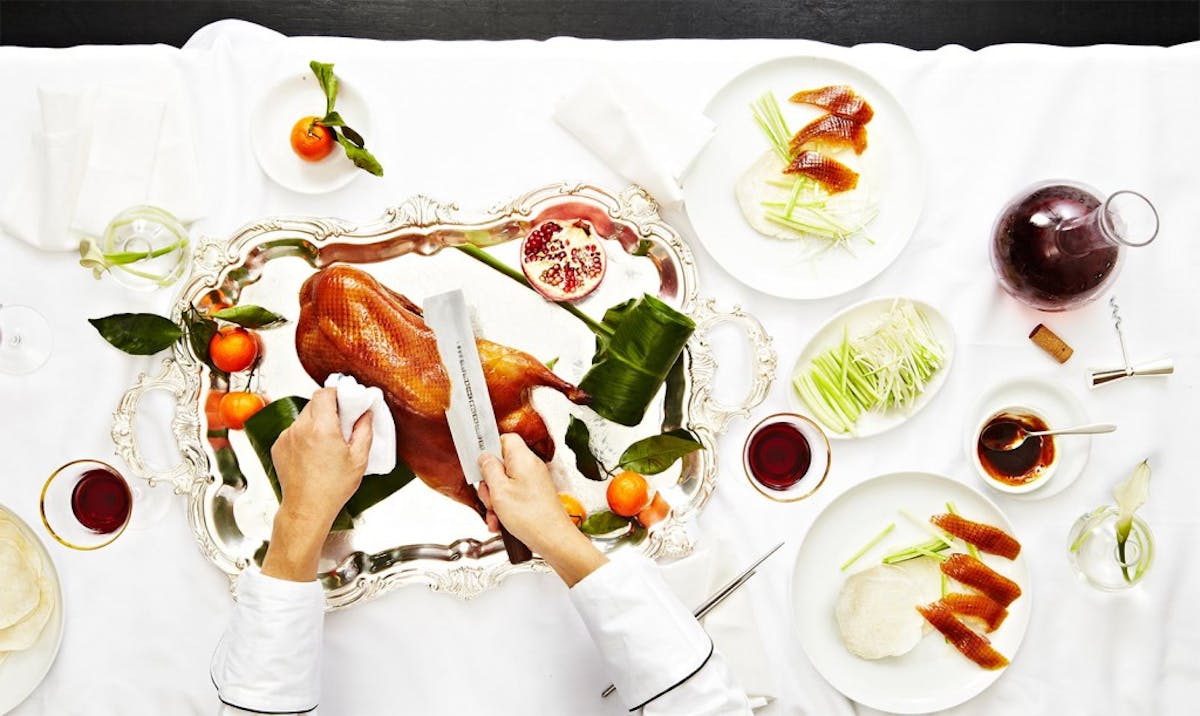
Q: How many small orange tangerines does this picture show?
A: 5